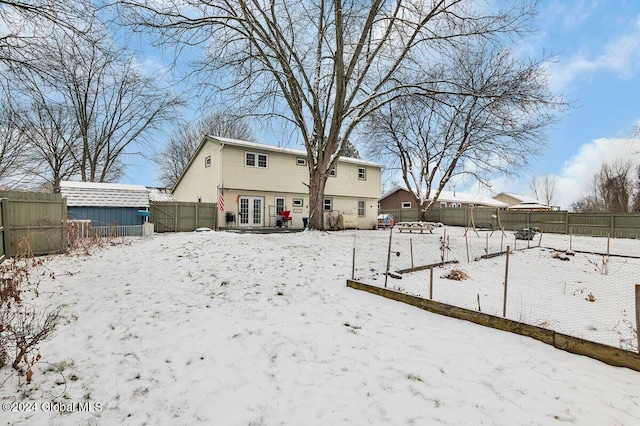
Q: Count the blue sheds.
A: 1